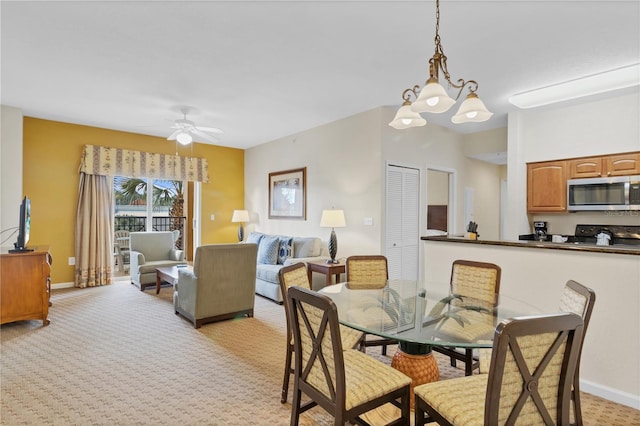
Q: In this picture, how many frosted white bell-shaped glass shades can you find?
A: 3